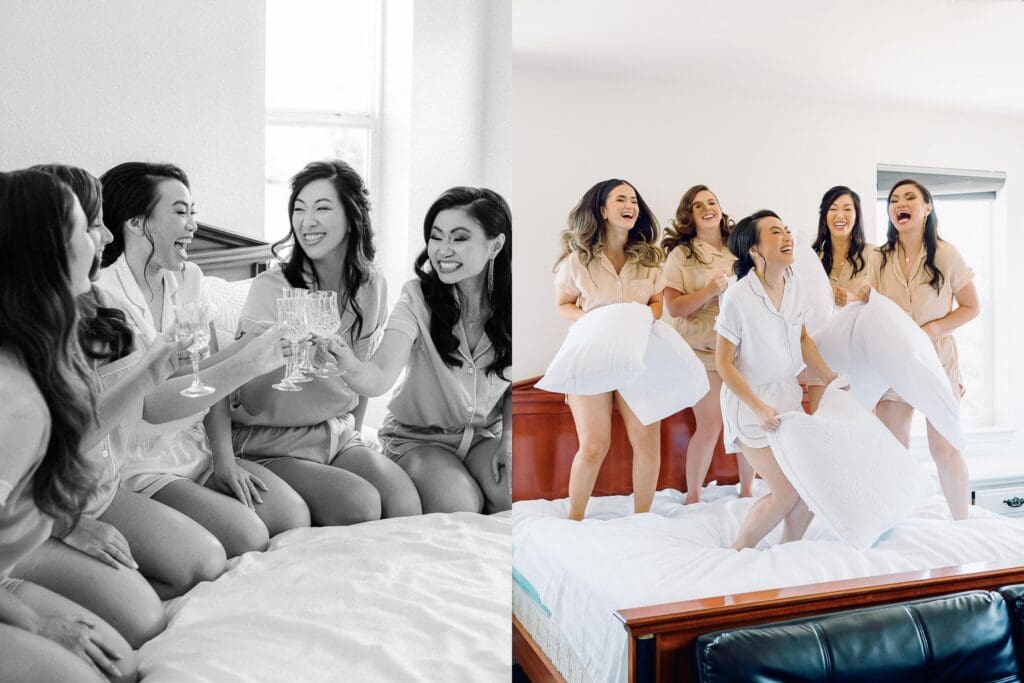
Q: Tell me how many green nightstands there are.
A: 0